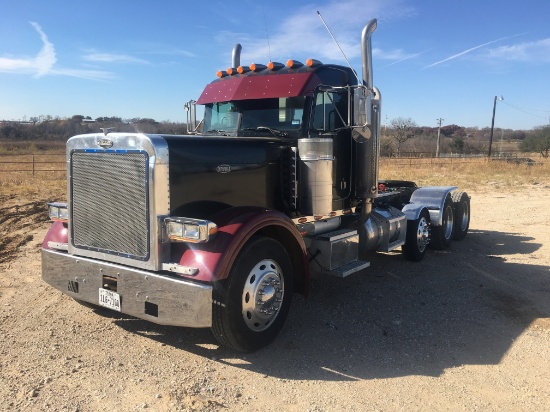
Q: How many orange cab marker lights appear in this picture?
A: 7